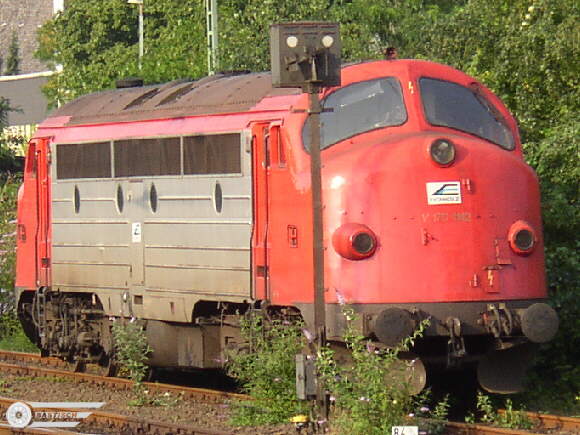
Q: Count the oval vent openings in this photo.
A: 4